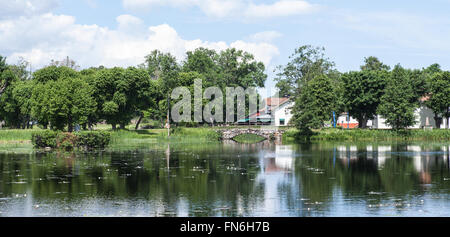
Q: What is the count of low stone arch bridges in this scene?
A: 1